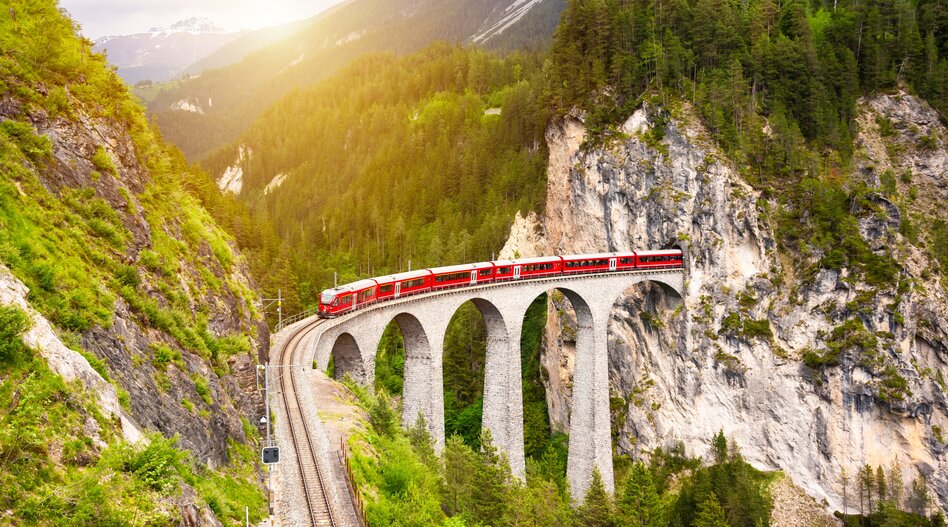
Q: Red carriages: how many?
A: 6